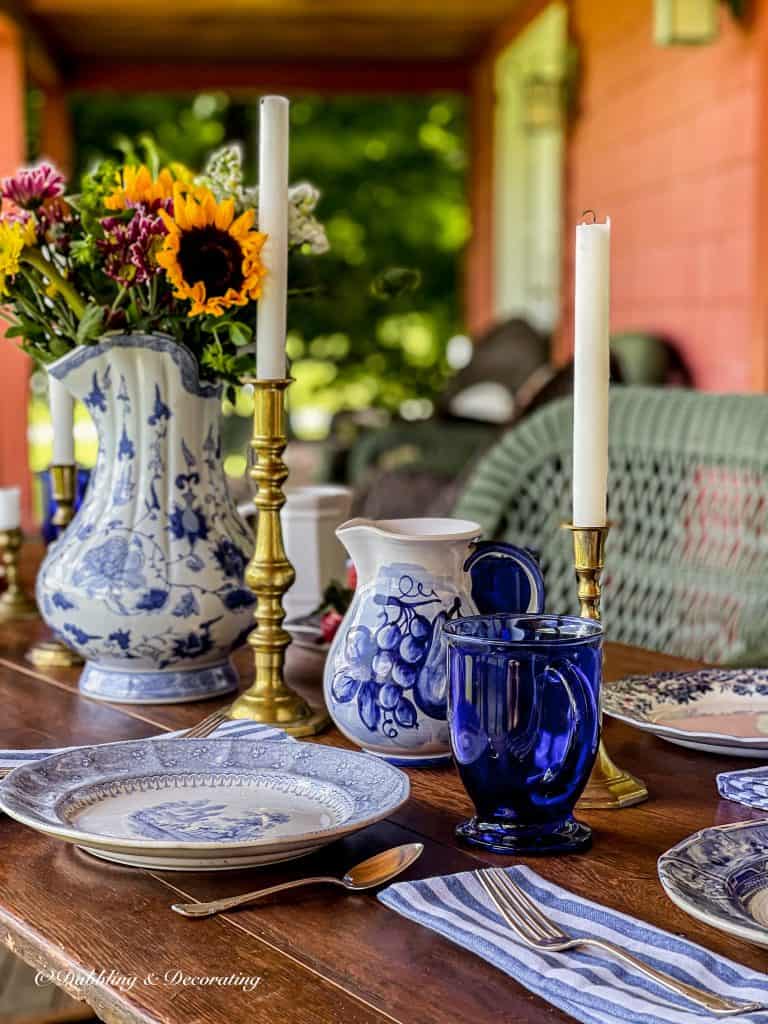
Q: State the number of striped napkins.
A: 3